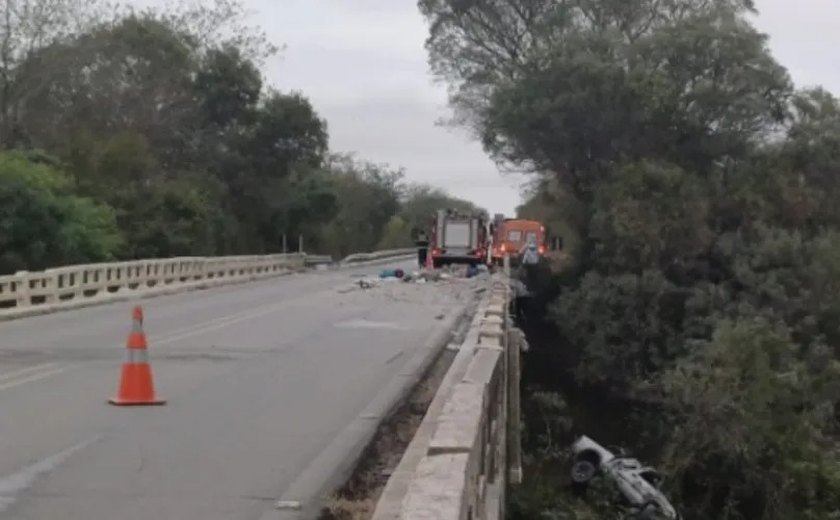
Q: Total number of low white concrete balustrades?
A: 2